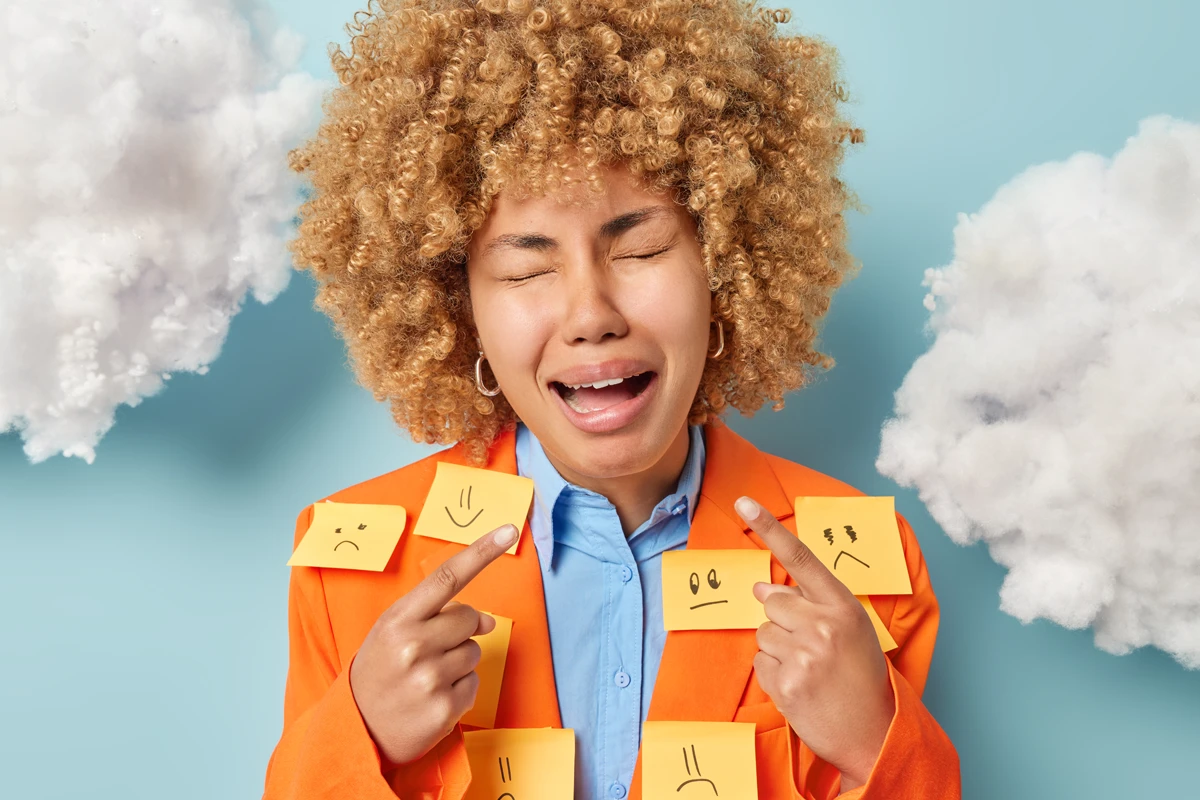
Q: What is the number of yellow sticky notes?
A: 8